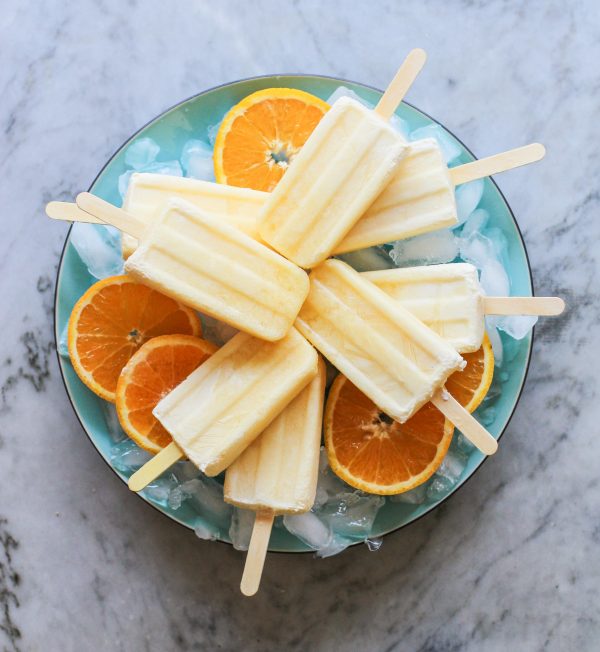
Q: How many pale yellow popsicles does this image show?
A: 8